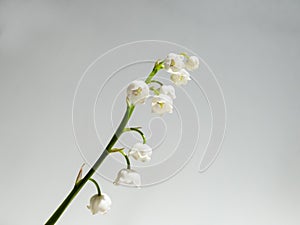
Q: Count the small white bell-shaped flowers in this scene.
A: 9